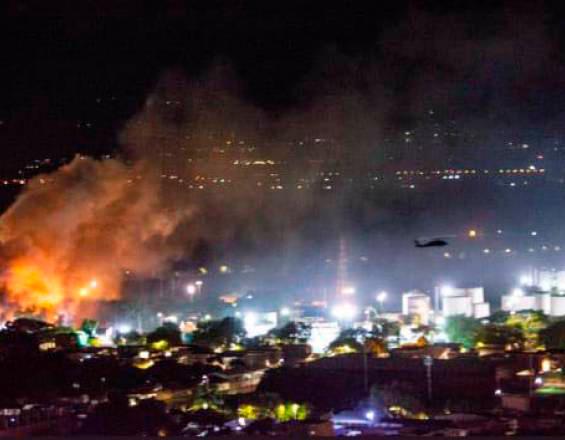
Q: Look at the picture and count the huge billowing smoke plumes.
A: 1